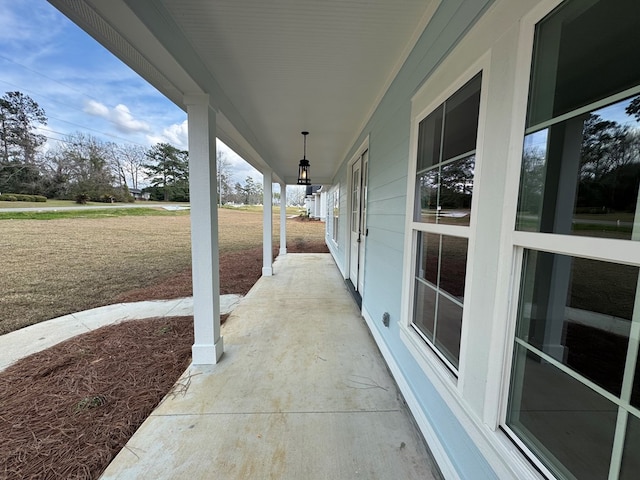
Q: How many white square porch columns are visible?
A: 3